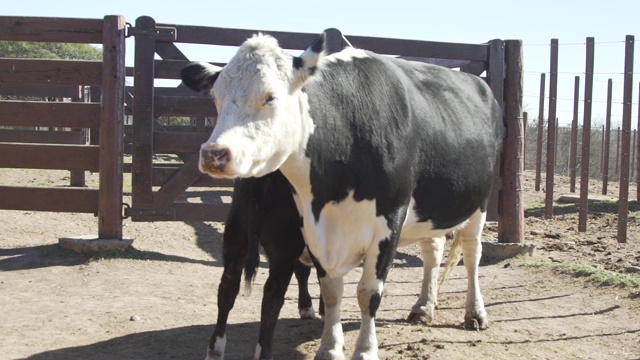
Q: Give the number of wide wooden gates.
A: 1